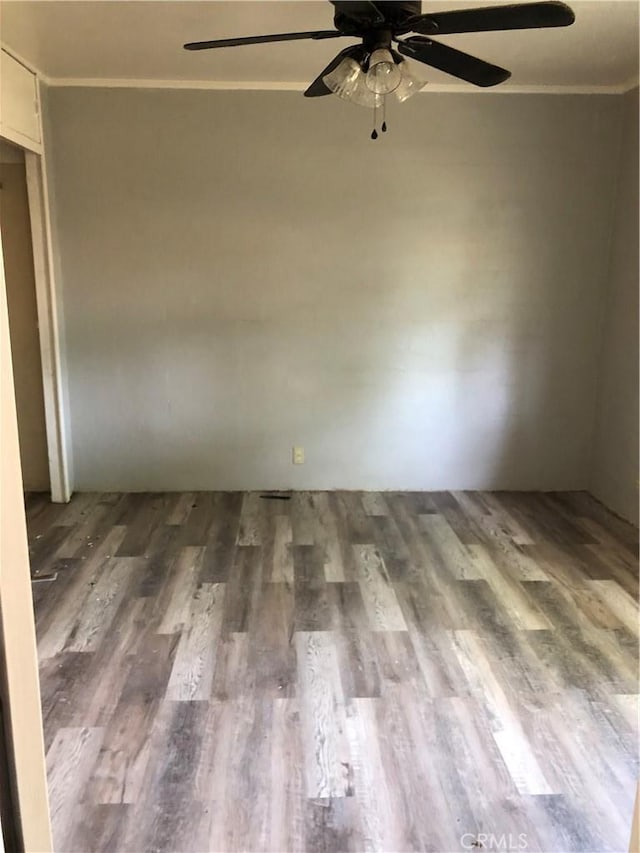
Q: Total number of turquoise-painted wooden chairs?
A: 0